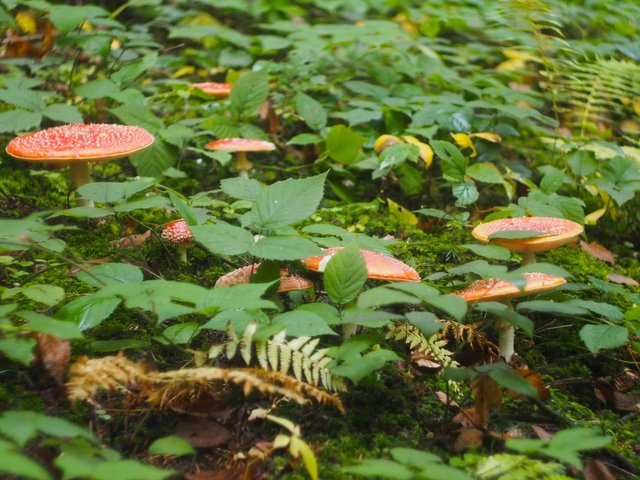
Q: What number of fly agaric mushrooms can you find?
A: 8